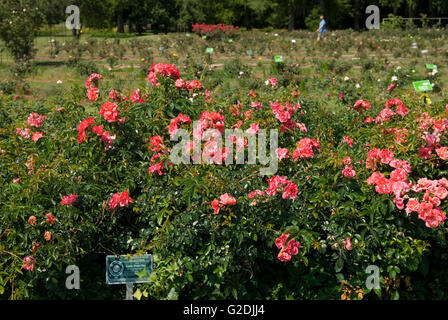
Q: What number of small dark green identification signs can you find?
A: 1